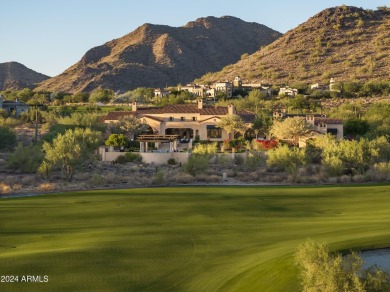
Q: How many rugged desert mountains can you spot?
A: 3